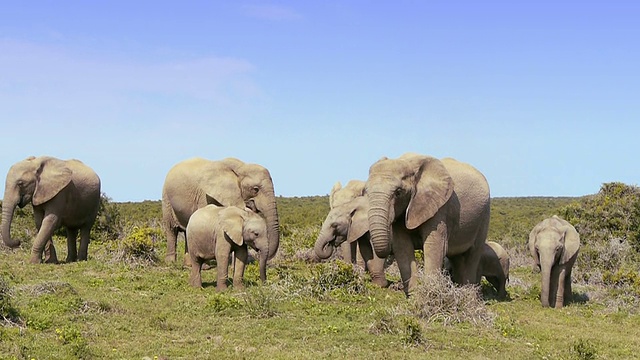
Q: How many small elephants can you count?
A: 3